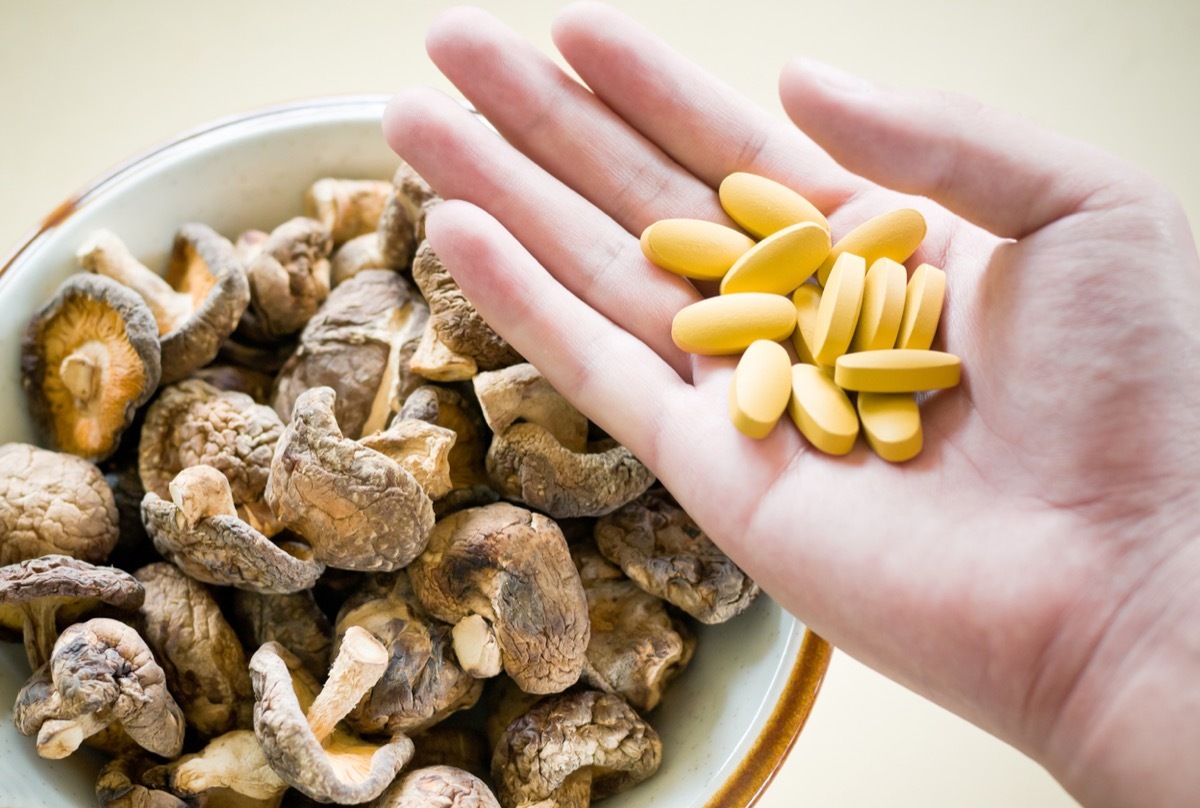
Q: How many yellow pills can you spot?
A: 13